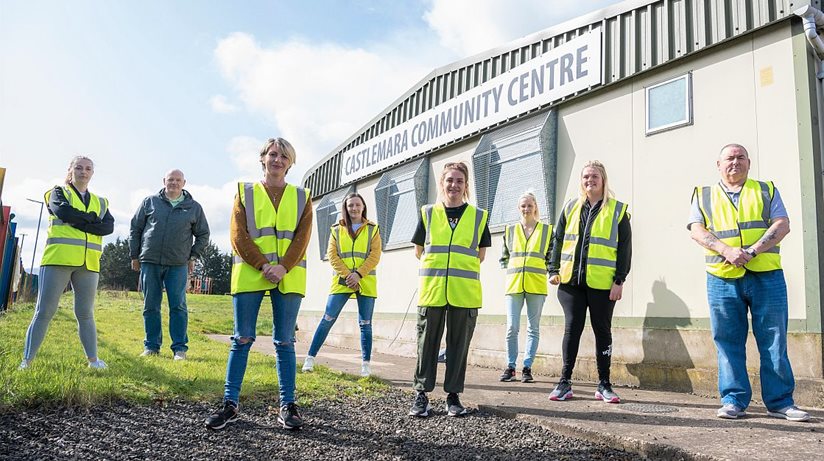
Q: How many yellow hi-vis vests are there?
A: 7